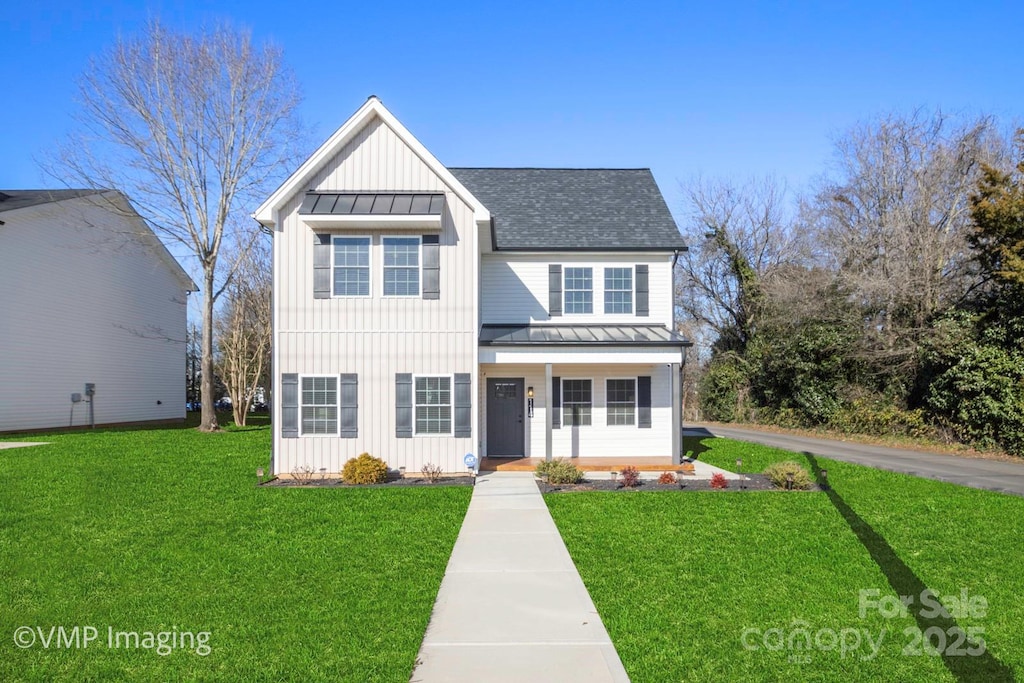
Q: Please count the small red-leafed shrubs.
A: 3